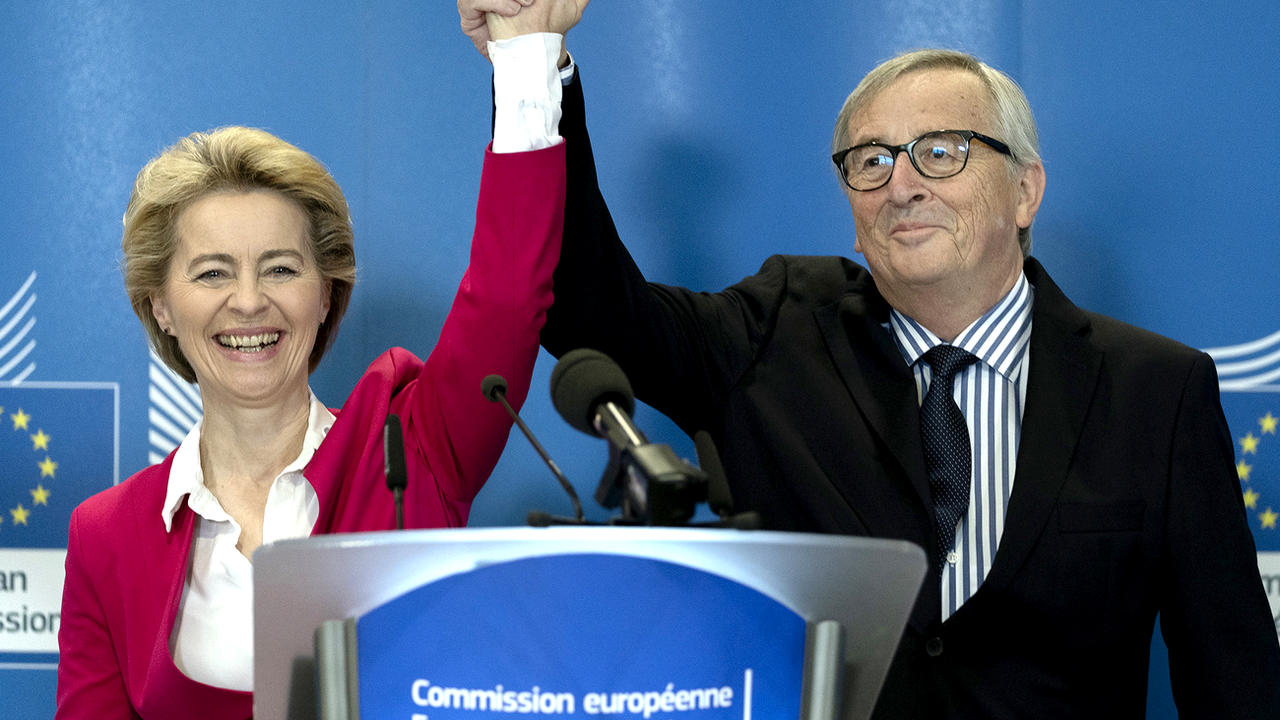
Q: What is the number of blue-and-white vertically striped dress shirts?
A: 1